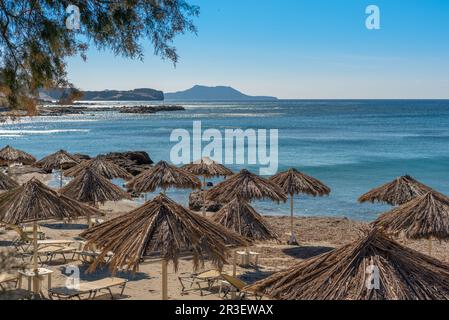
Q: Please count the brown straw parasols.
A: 15